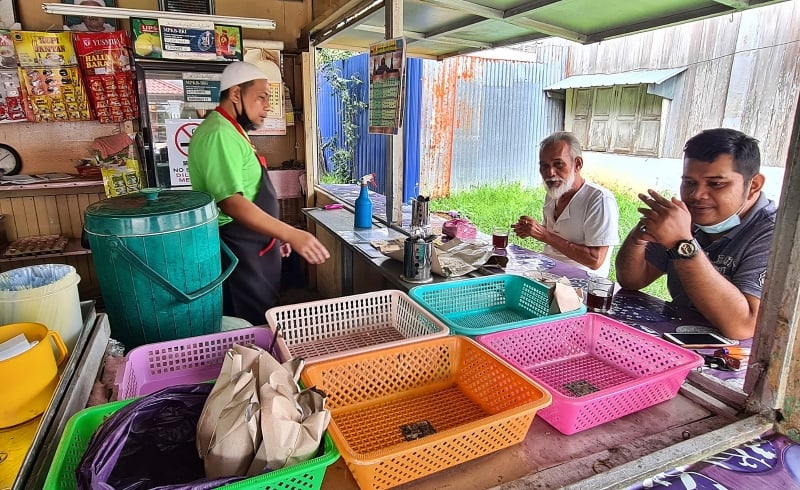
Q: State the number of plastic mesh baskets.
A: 6